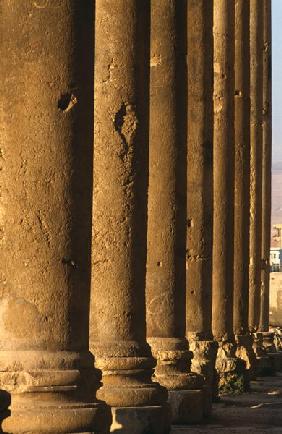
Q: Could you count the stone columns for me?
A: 8